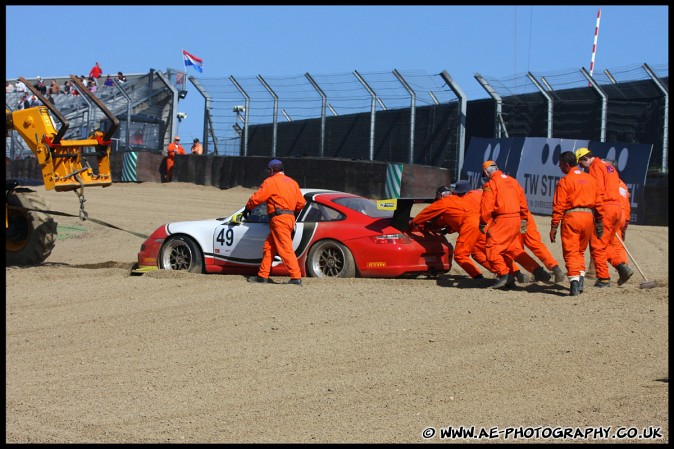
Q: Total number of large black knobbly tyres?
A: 1